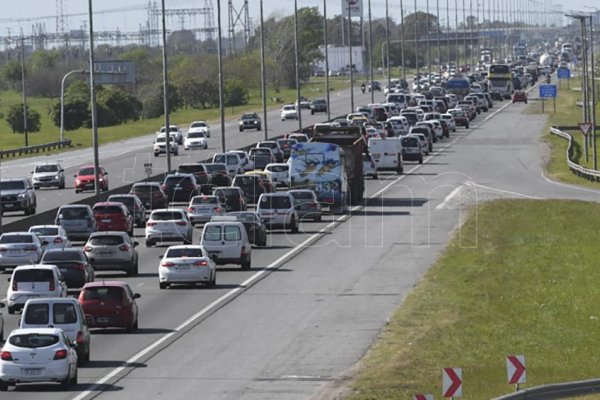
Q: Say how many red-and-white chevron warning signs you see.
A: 3